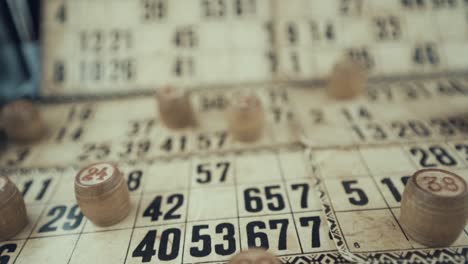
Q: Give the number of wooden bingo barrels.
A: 8